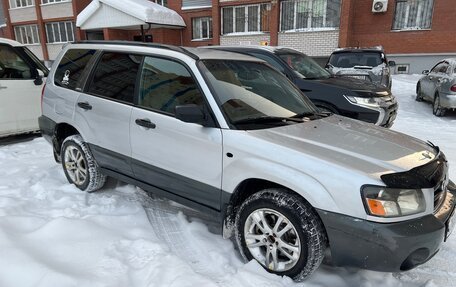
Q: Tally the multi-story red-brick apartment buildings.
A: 1